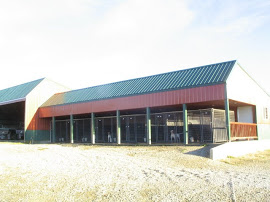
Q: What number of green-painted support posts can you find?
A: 7